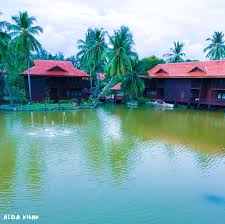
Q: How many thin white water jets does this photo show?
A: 4